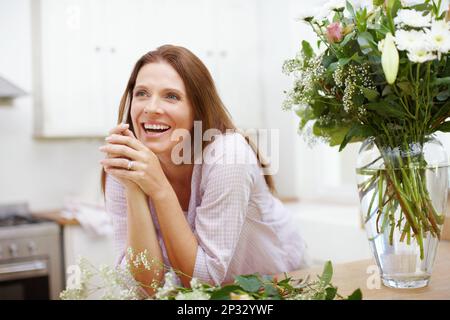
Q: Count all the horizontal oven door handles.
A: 1